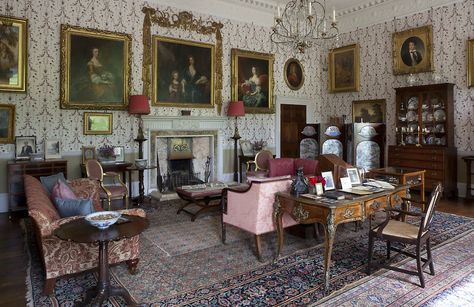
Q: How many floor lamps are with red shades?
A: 2